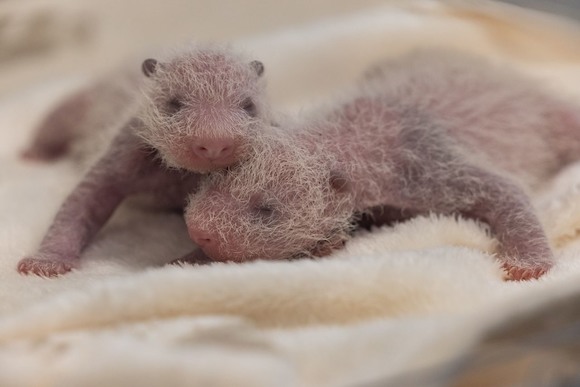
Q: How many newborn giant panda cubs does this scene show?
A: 2